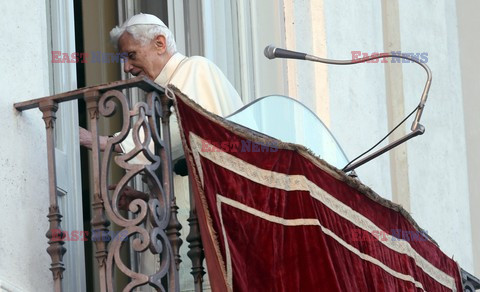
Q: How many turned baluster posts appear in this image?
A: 4